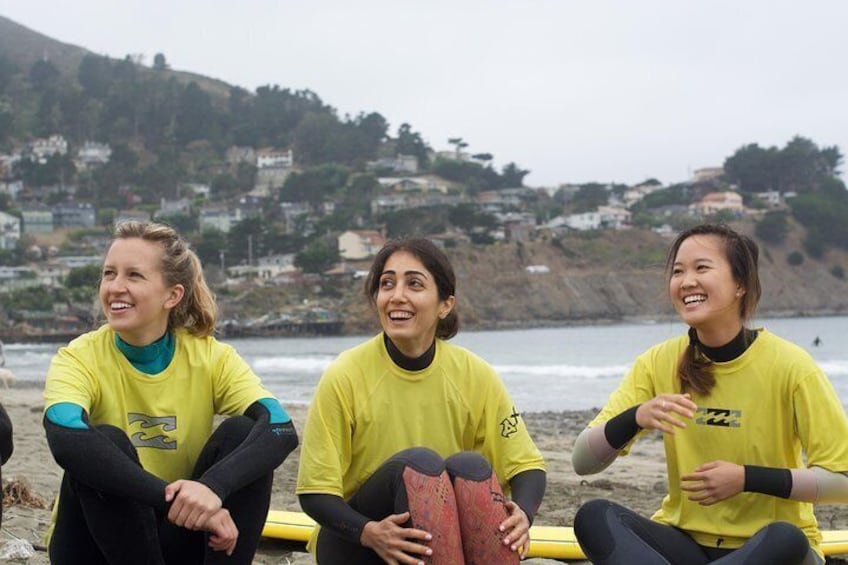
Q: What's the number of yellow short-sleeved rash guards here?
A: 3